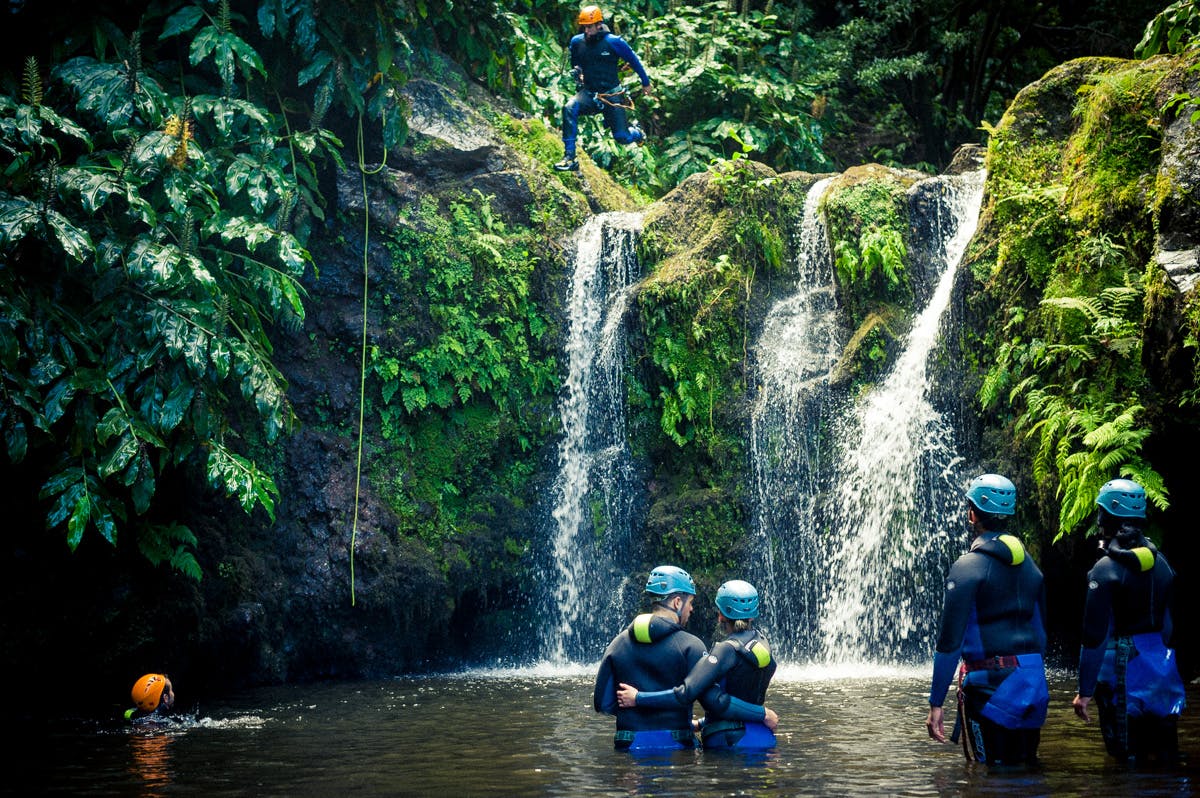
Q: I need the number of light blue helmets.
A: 4